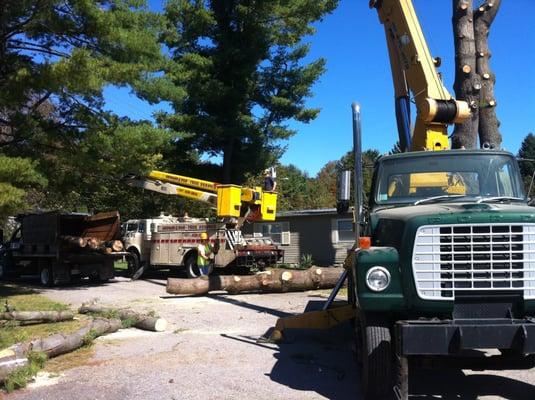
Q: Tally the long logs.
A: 4